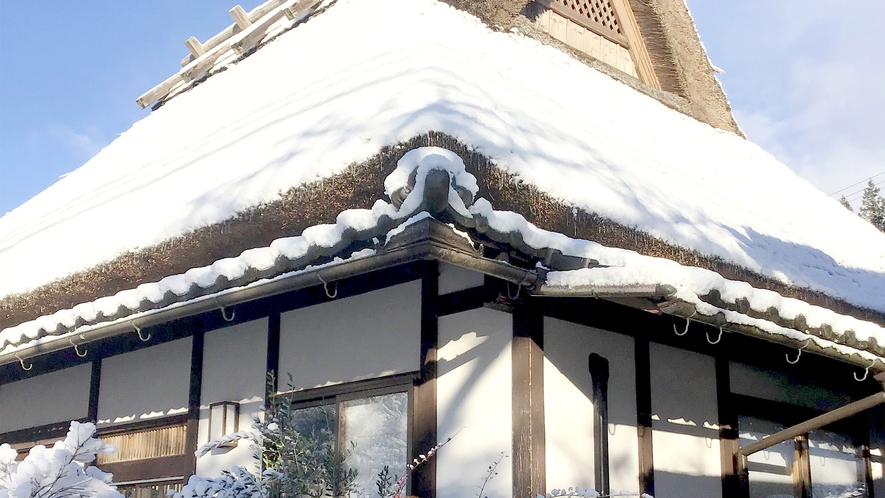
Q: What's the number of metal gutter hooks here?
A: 10